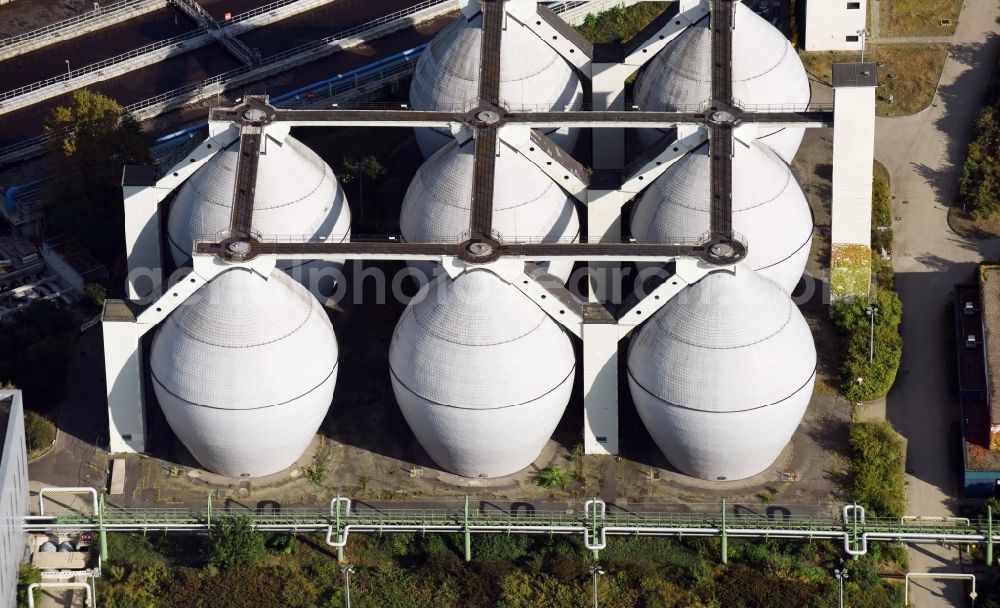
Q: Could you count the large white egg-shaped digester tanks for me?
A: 8